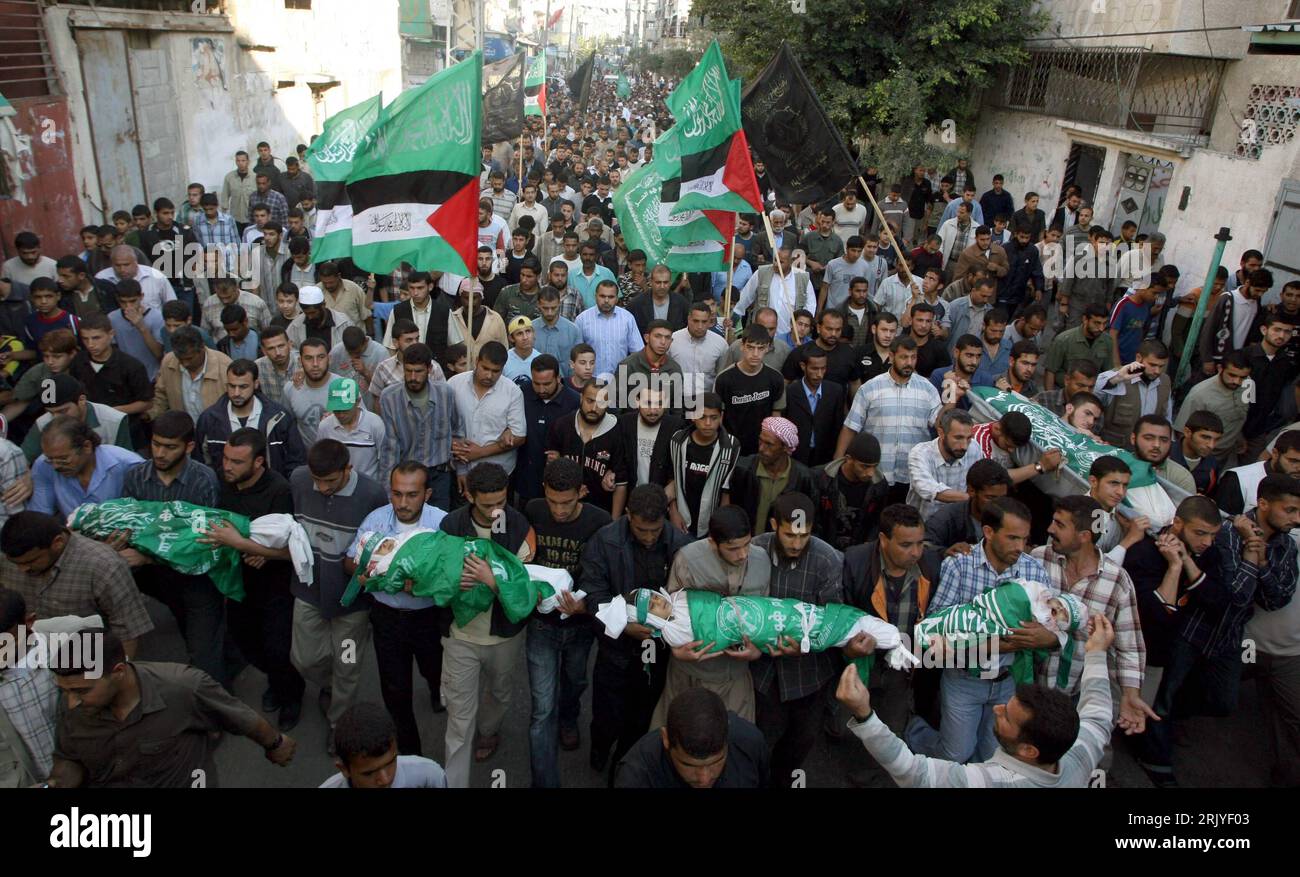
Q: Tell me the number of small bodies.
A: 4